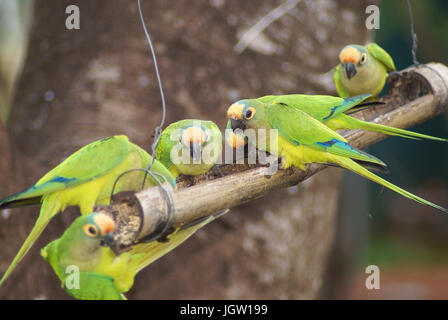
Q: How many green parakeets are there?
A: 6